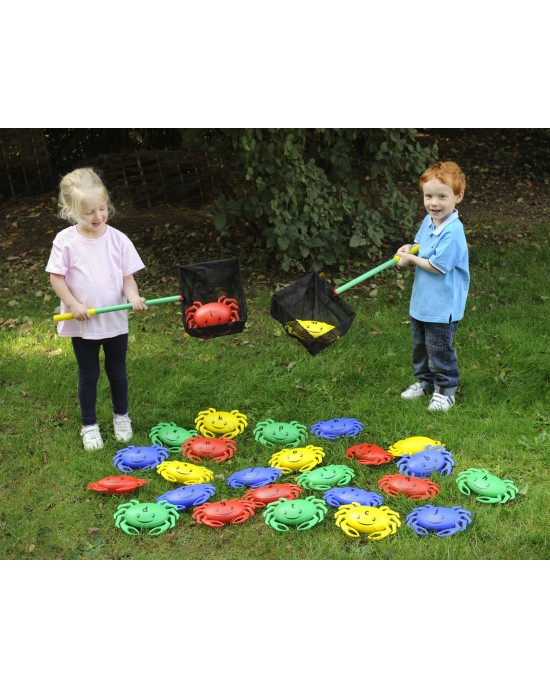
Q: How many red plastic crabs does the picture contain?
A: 7